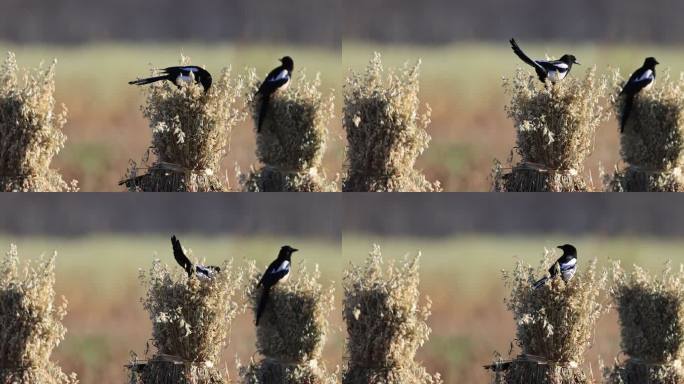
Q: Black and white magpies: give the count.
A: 7